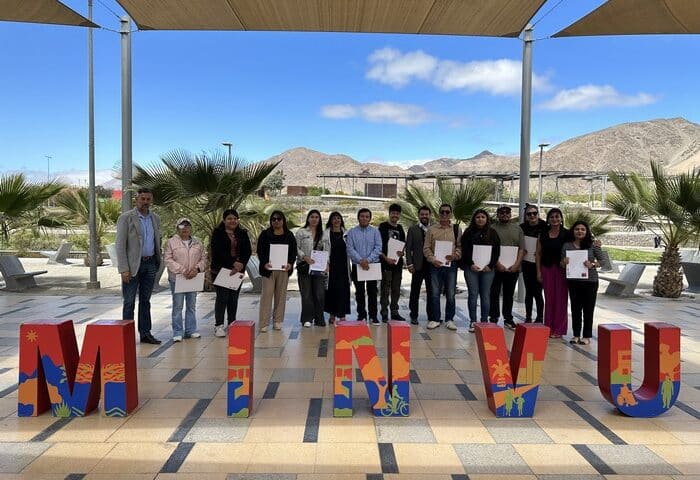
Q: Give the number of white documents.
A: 11